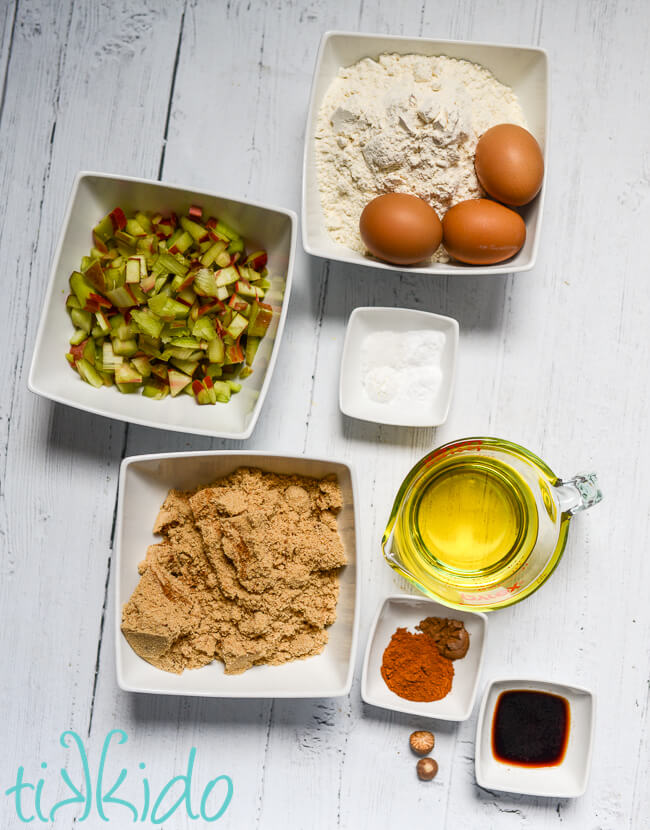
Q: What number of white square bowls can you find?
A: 6